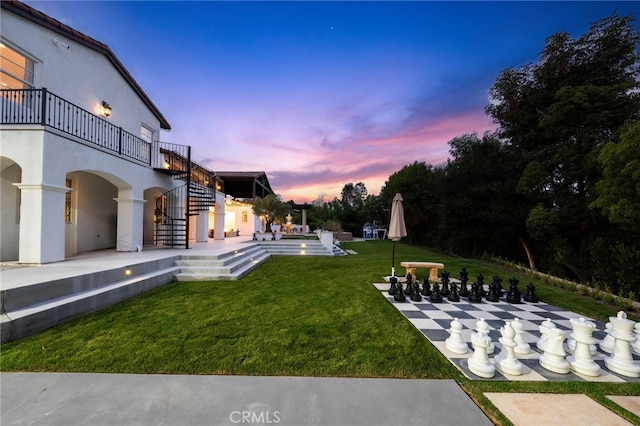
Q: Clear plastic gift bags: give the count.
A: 0